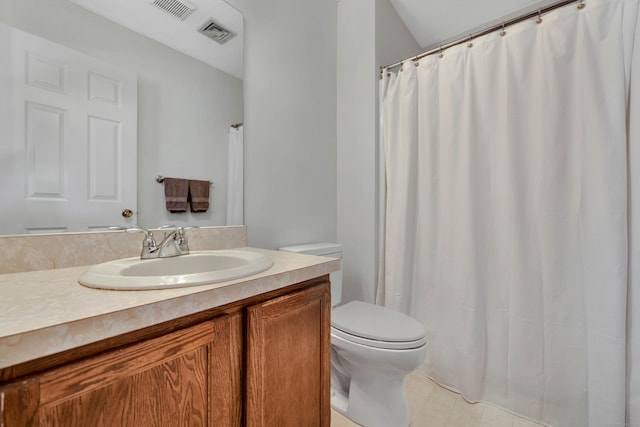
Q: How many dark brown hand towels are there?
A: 2